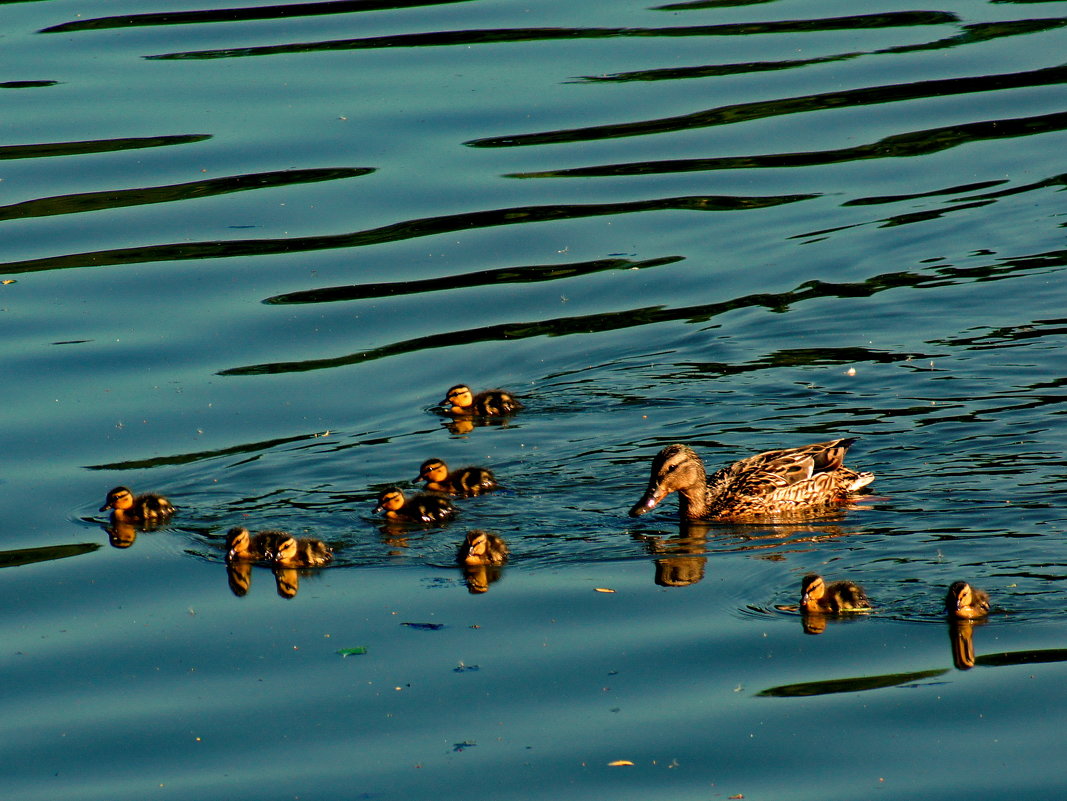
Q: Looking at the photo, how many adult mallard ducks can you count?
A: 1